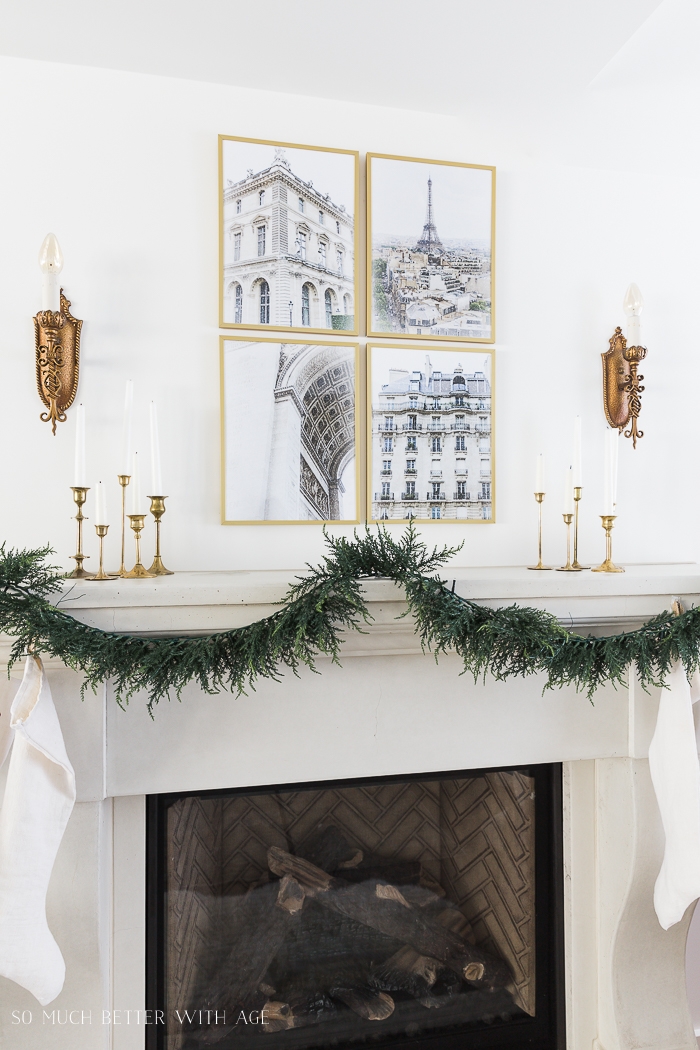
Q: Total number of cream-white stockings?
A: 2